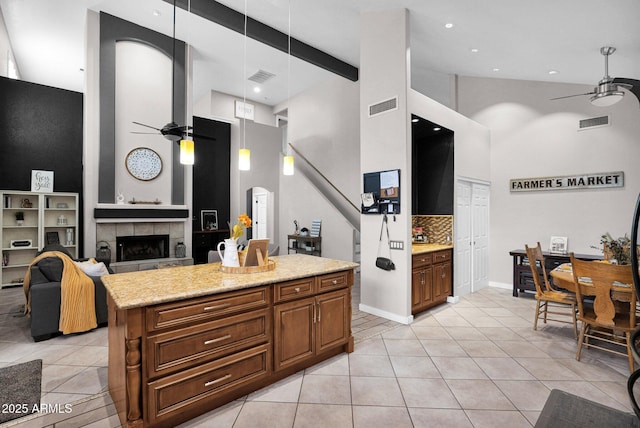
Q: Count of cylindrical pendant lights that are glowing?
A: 3